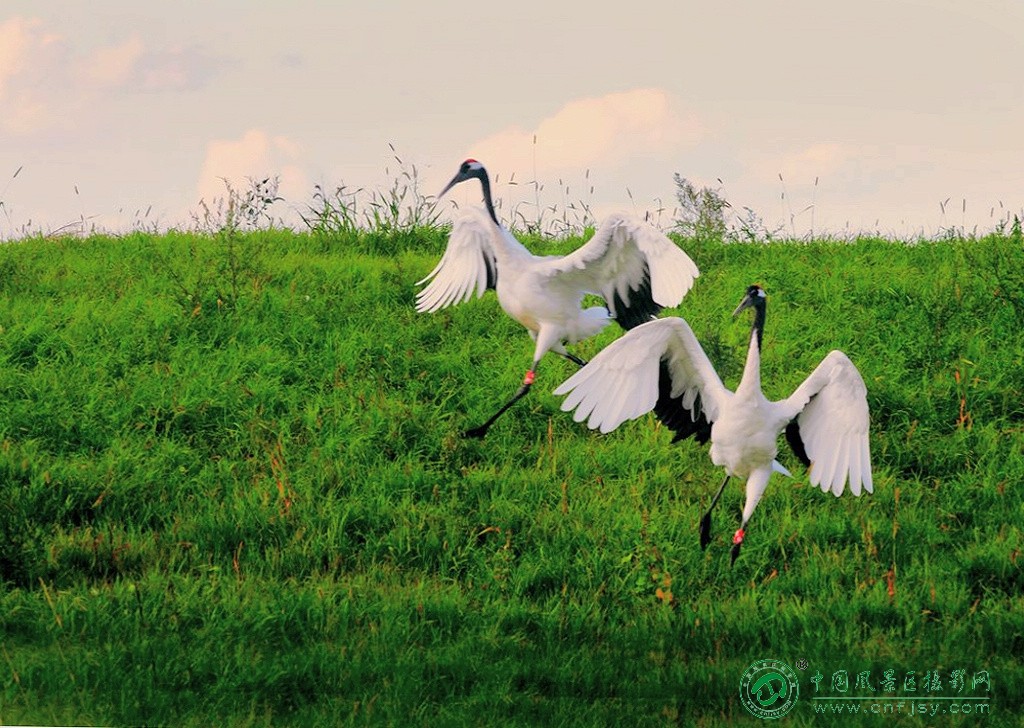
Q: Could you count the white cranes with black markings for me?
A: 2